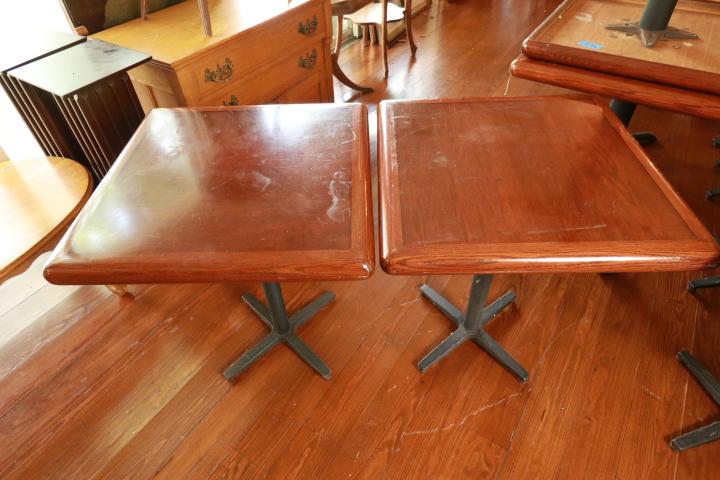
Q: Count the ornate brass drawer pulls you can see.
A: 4